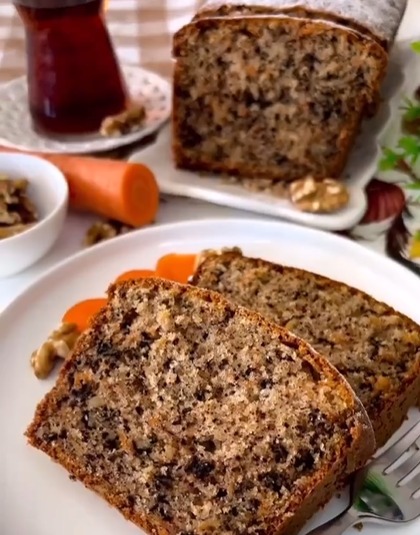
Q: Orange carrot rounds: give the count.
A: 3